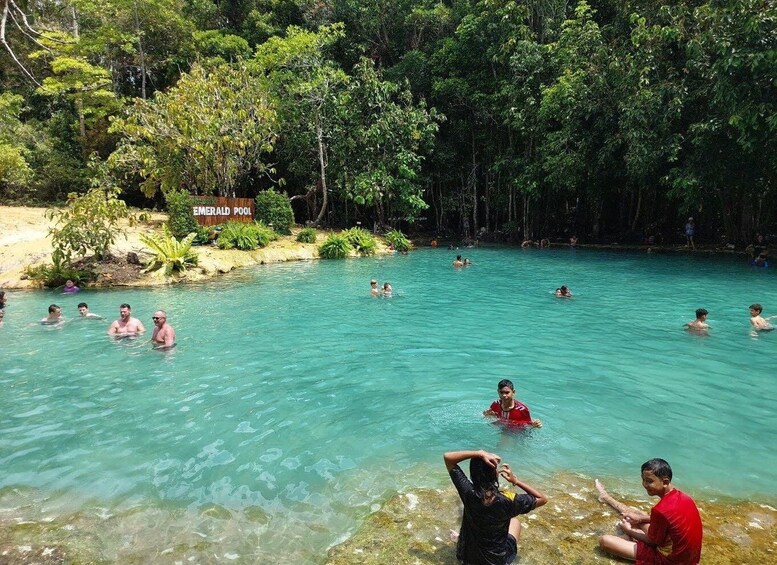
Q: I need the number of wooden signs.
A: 1